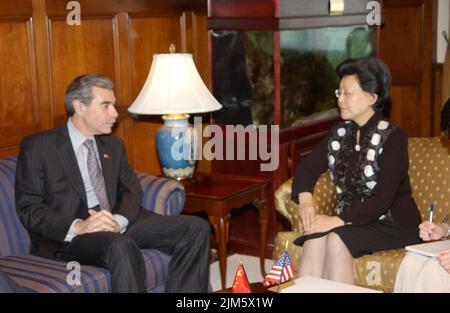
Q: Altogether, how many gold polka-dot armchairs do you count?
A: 1